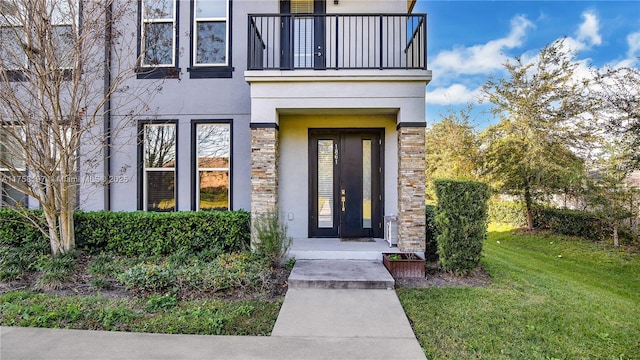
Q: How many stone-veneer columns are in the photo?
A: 2